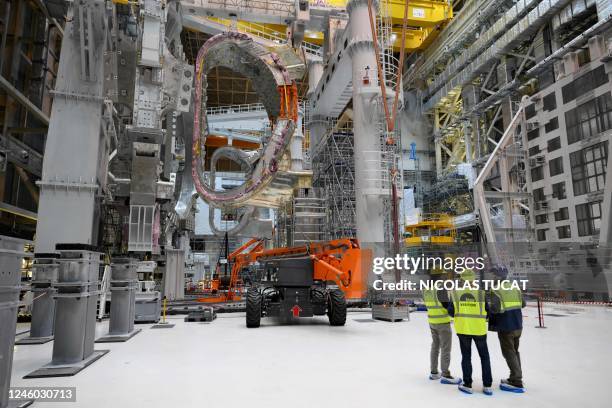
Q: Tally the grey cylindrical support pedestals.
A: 4